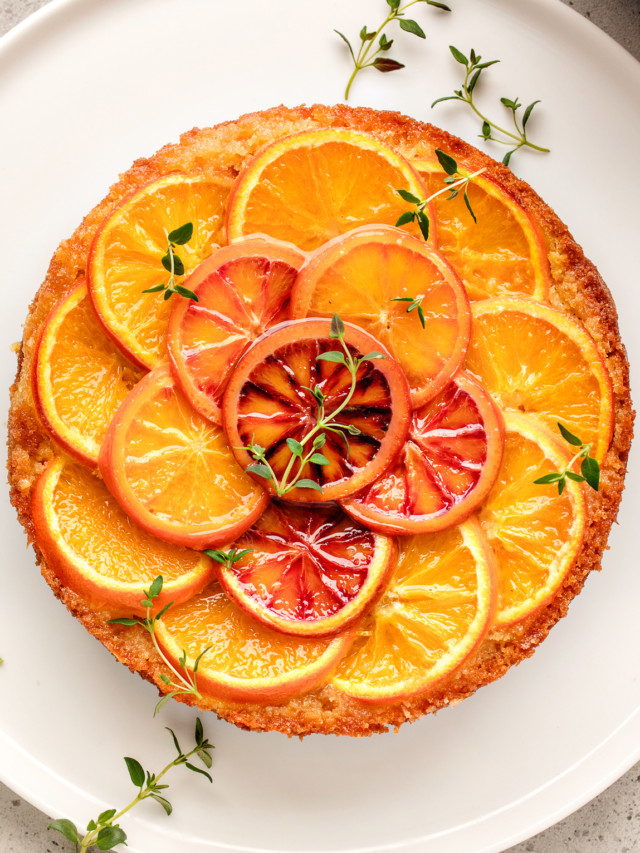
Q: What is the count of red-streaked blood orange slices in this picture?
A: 4